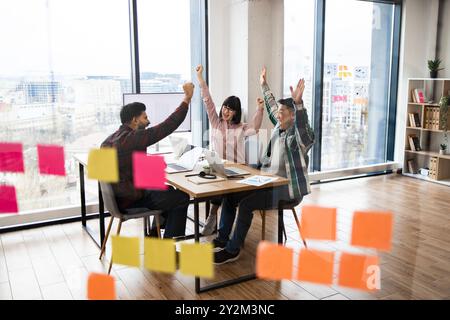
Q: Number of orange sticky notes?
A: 6